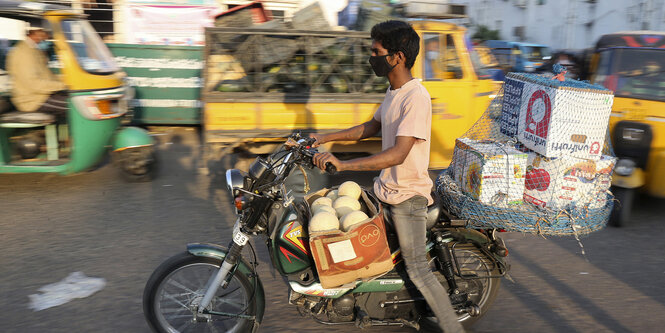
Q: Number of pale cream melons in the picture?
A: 7